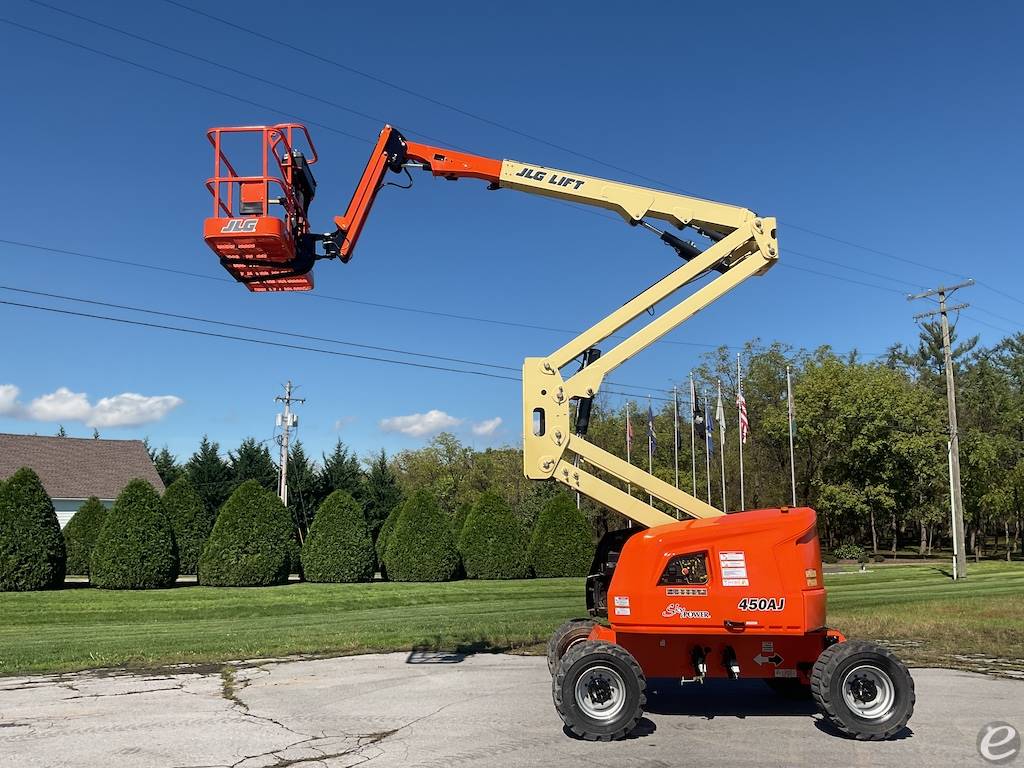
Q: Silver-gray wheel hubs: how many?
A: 2